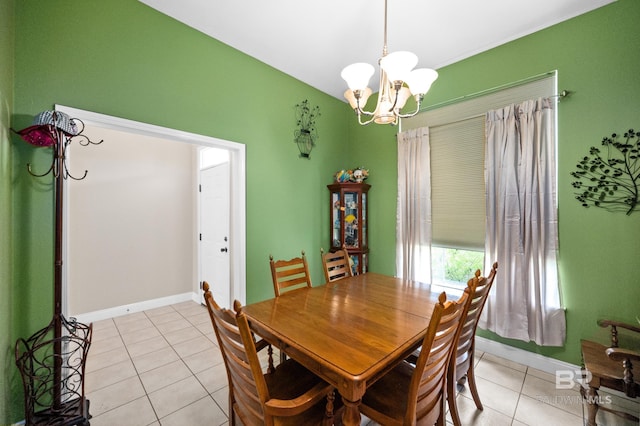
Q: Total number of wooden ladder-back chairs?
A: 5